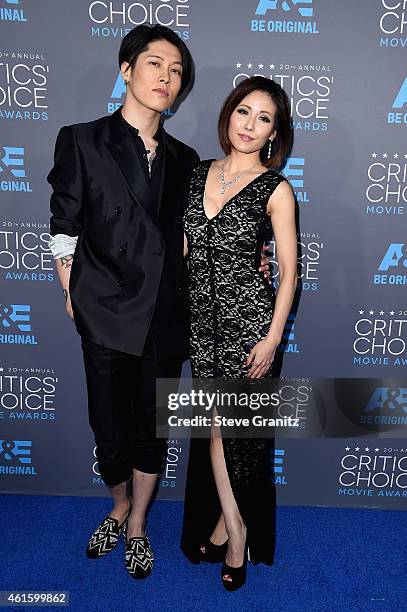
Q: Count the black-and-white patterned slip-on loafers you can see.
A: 2